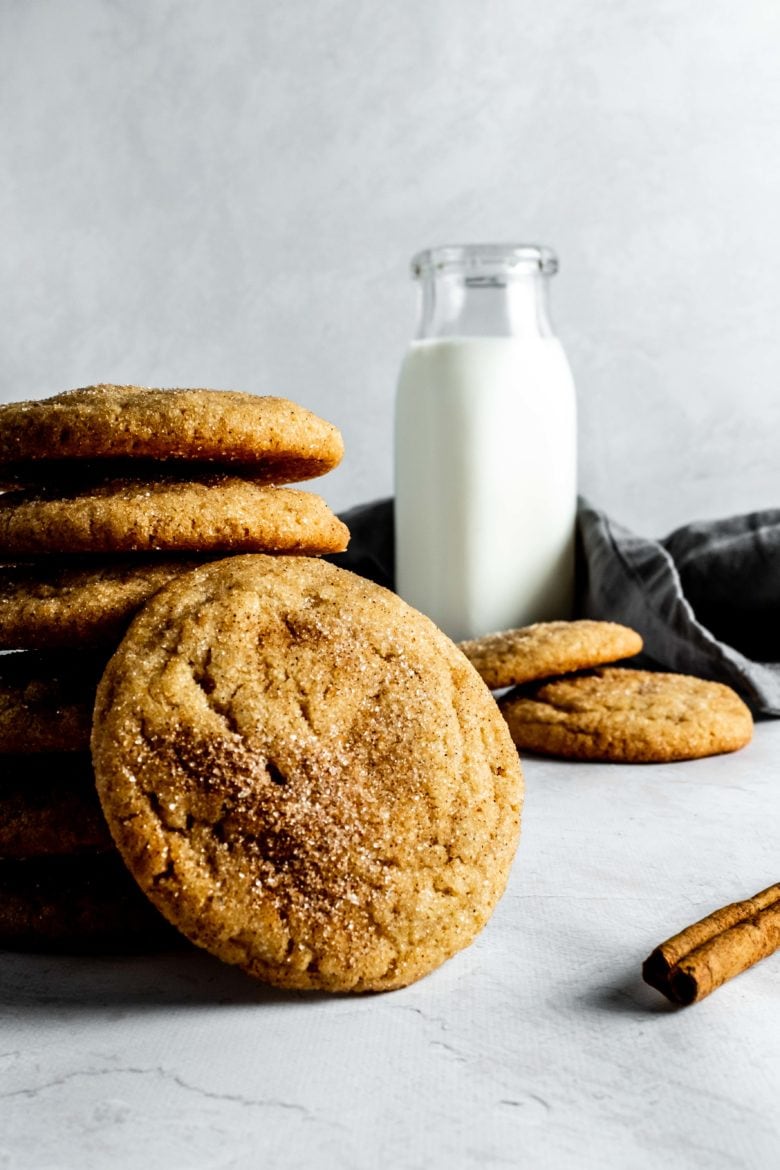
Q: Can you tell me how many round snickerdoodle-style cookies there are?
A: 9